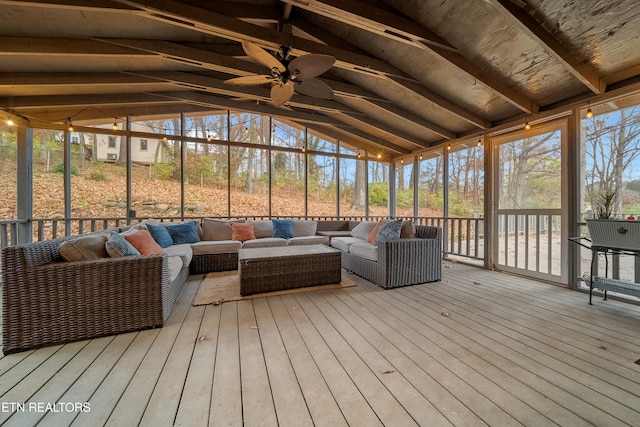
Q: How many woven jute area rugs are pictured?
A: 1